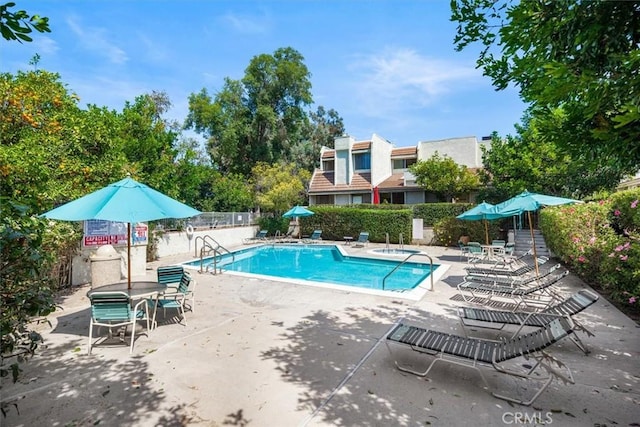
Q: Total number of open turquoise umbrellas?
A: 4